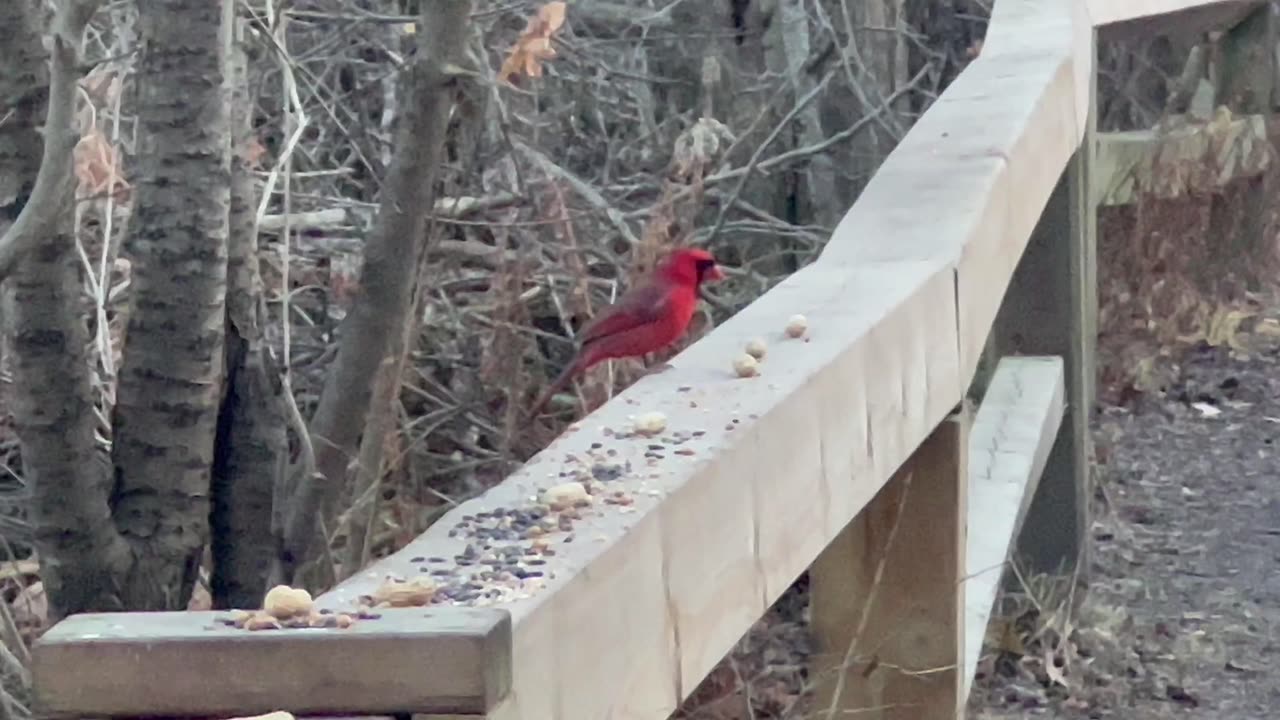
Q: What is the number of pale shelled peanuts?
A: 7